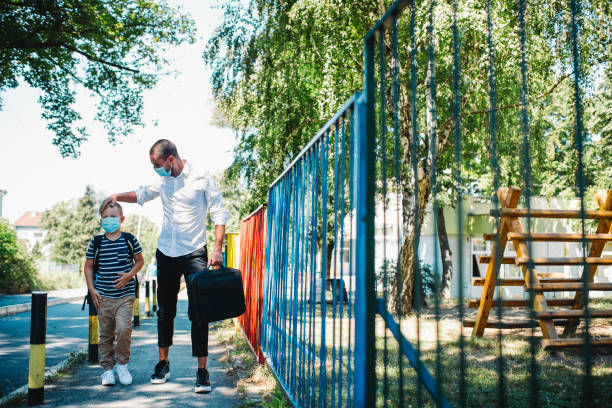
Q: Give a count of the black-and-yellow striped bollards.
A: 5